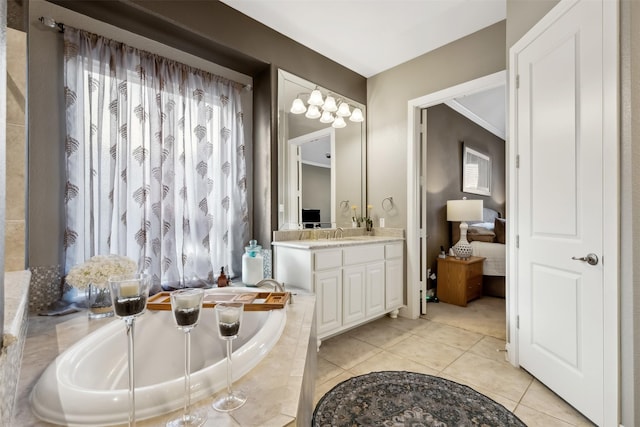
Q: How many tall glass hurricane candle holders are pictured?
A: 3